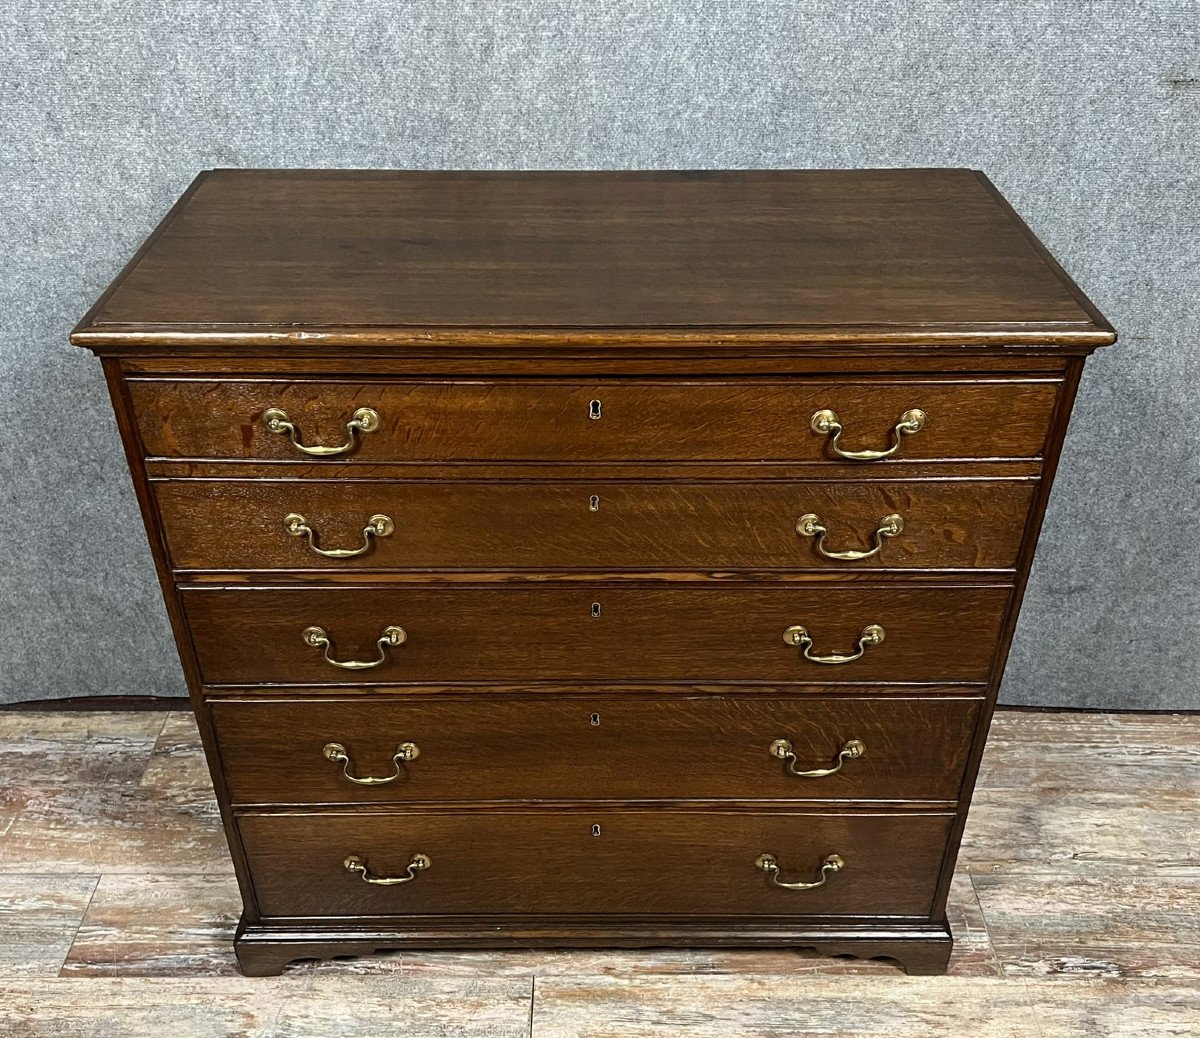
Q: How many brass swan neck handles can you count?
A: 10